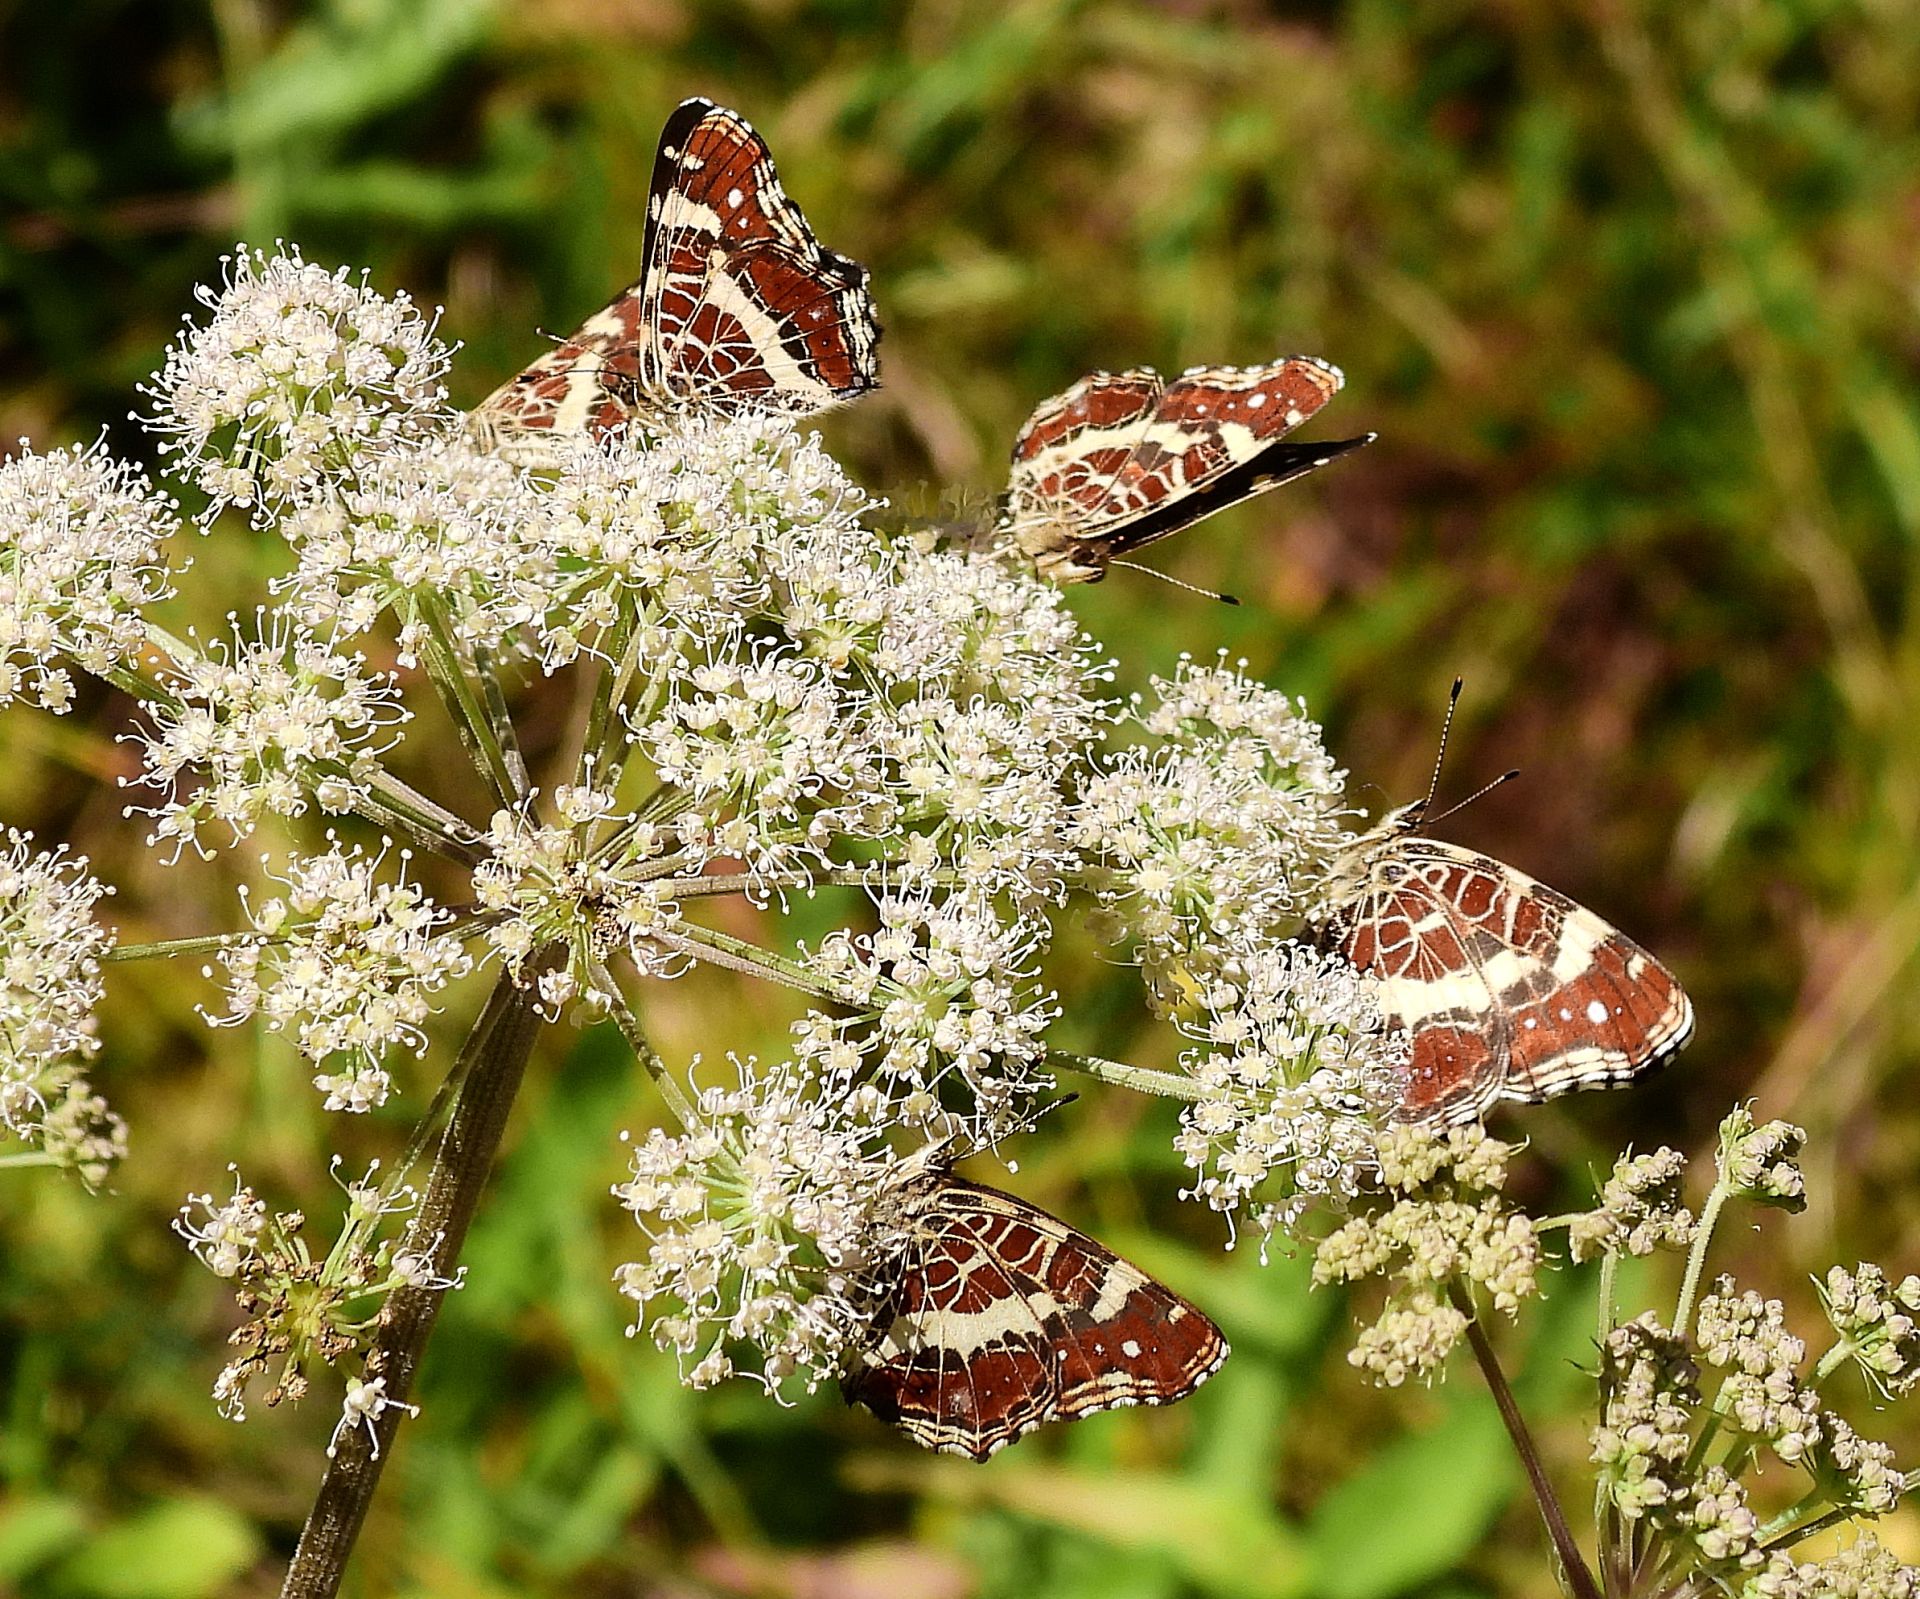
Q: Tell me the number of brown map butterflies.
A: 5